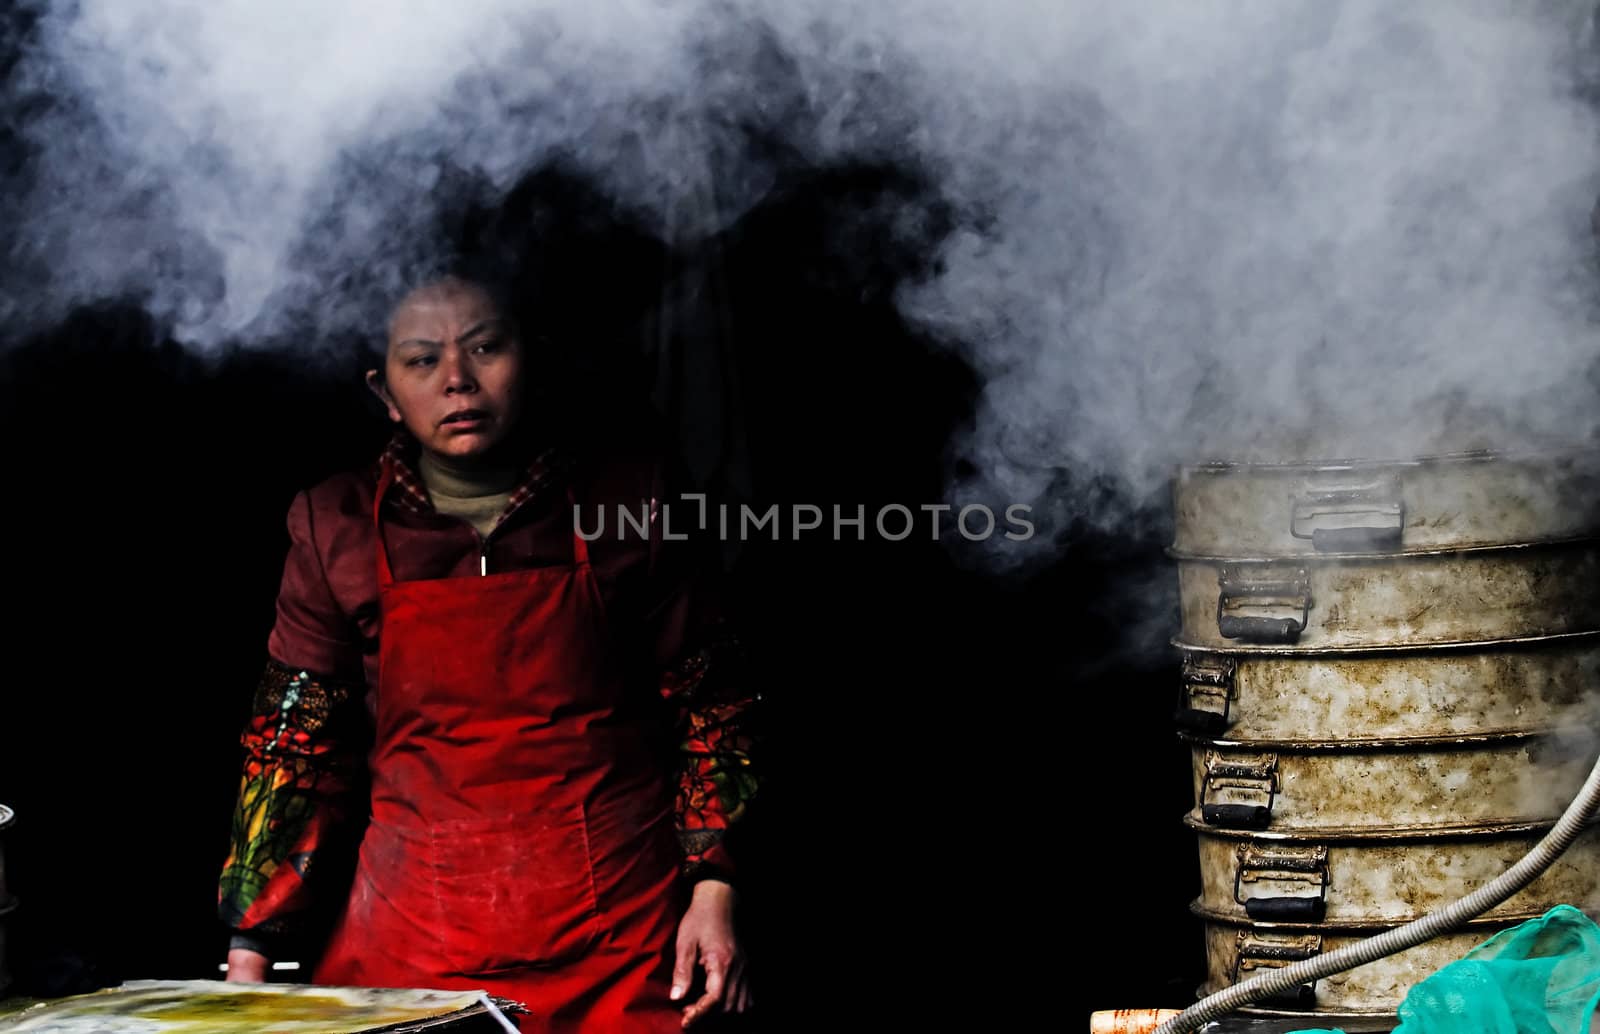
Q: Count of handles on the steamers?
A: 6